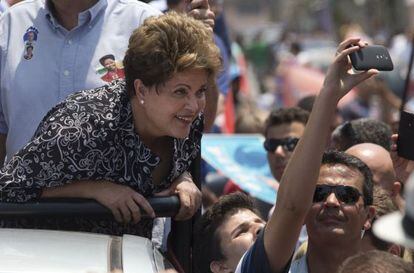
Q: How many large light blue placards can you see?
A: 1